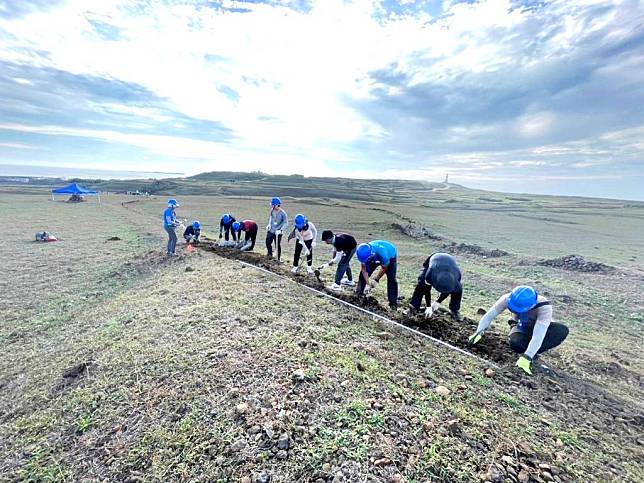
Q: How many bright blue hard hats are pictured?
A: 8